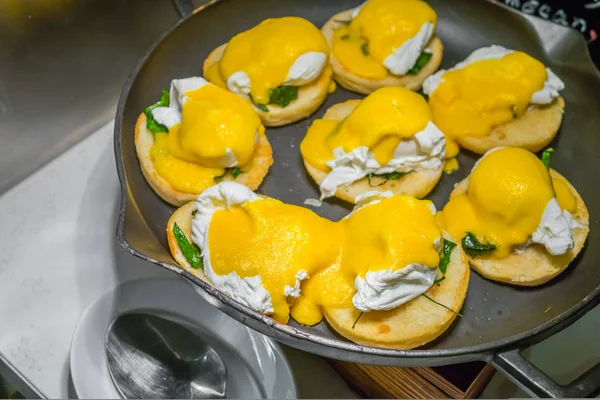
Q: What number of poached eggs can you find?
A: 8